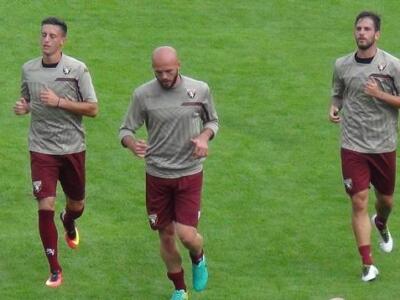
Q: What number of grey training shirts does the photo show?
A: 3